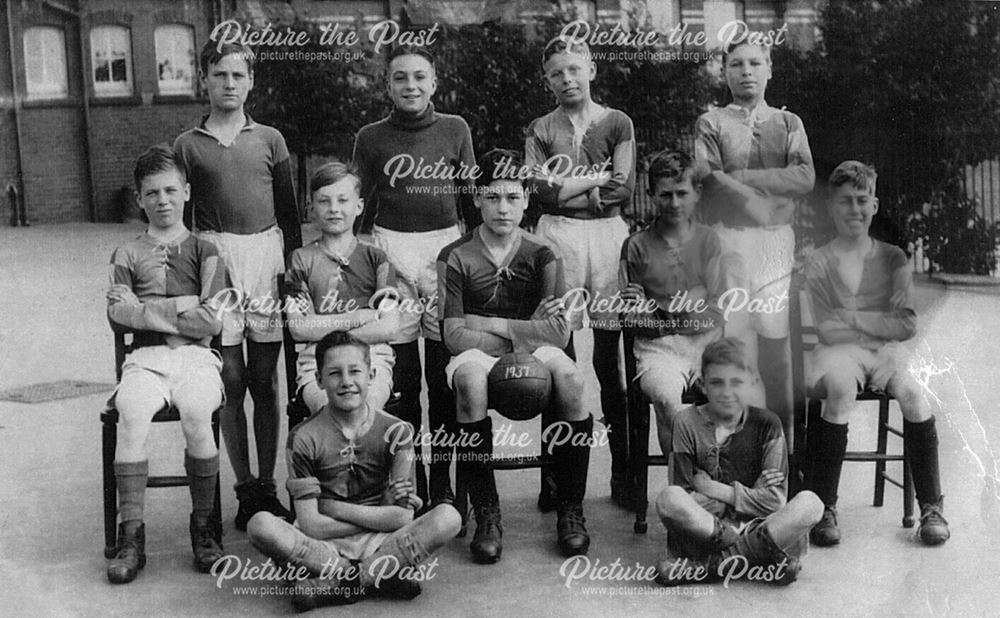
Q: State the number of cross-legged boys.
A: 2